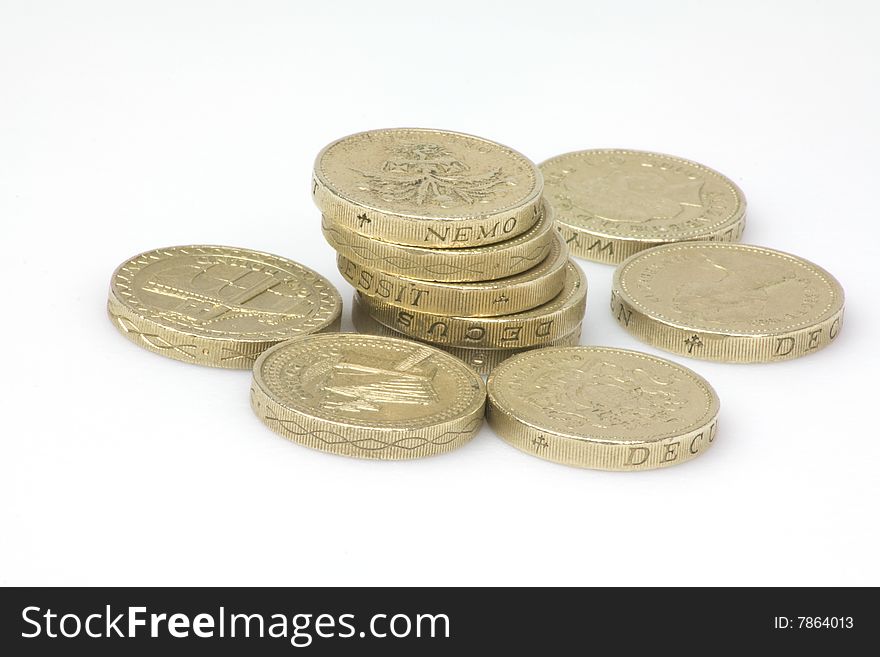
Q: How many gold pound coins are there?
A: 10